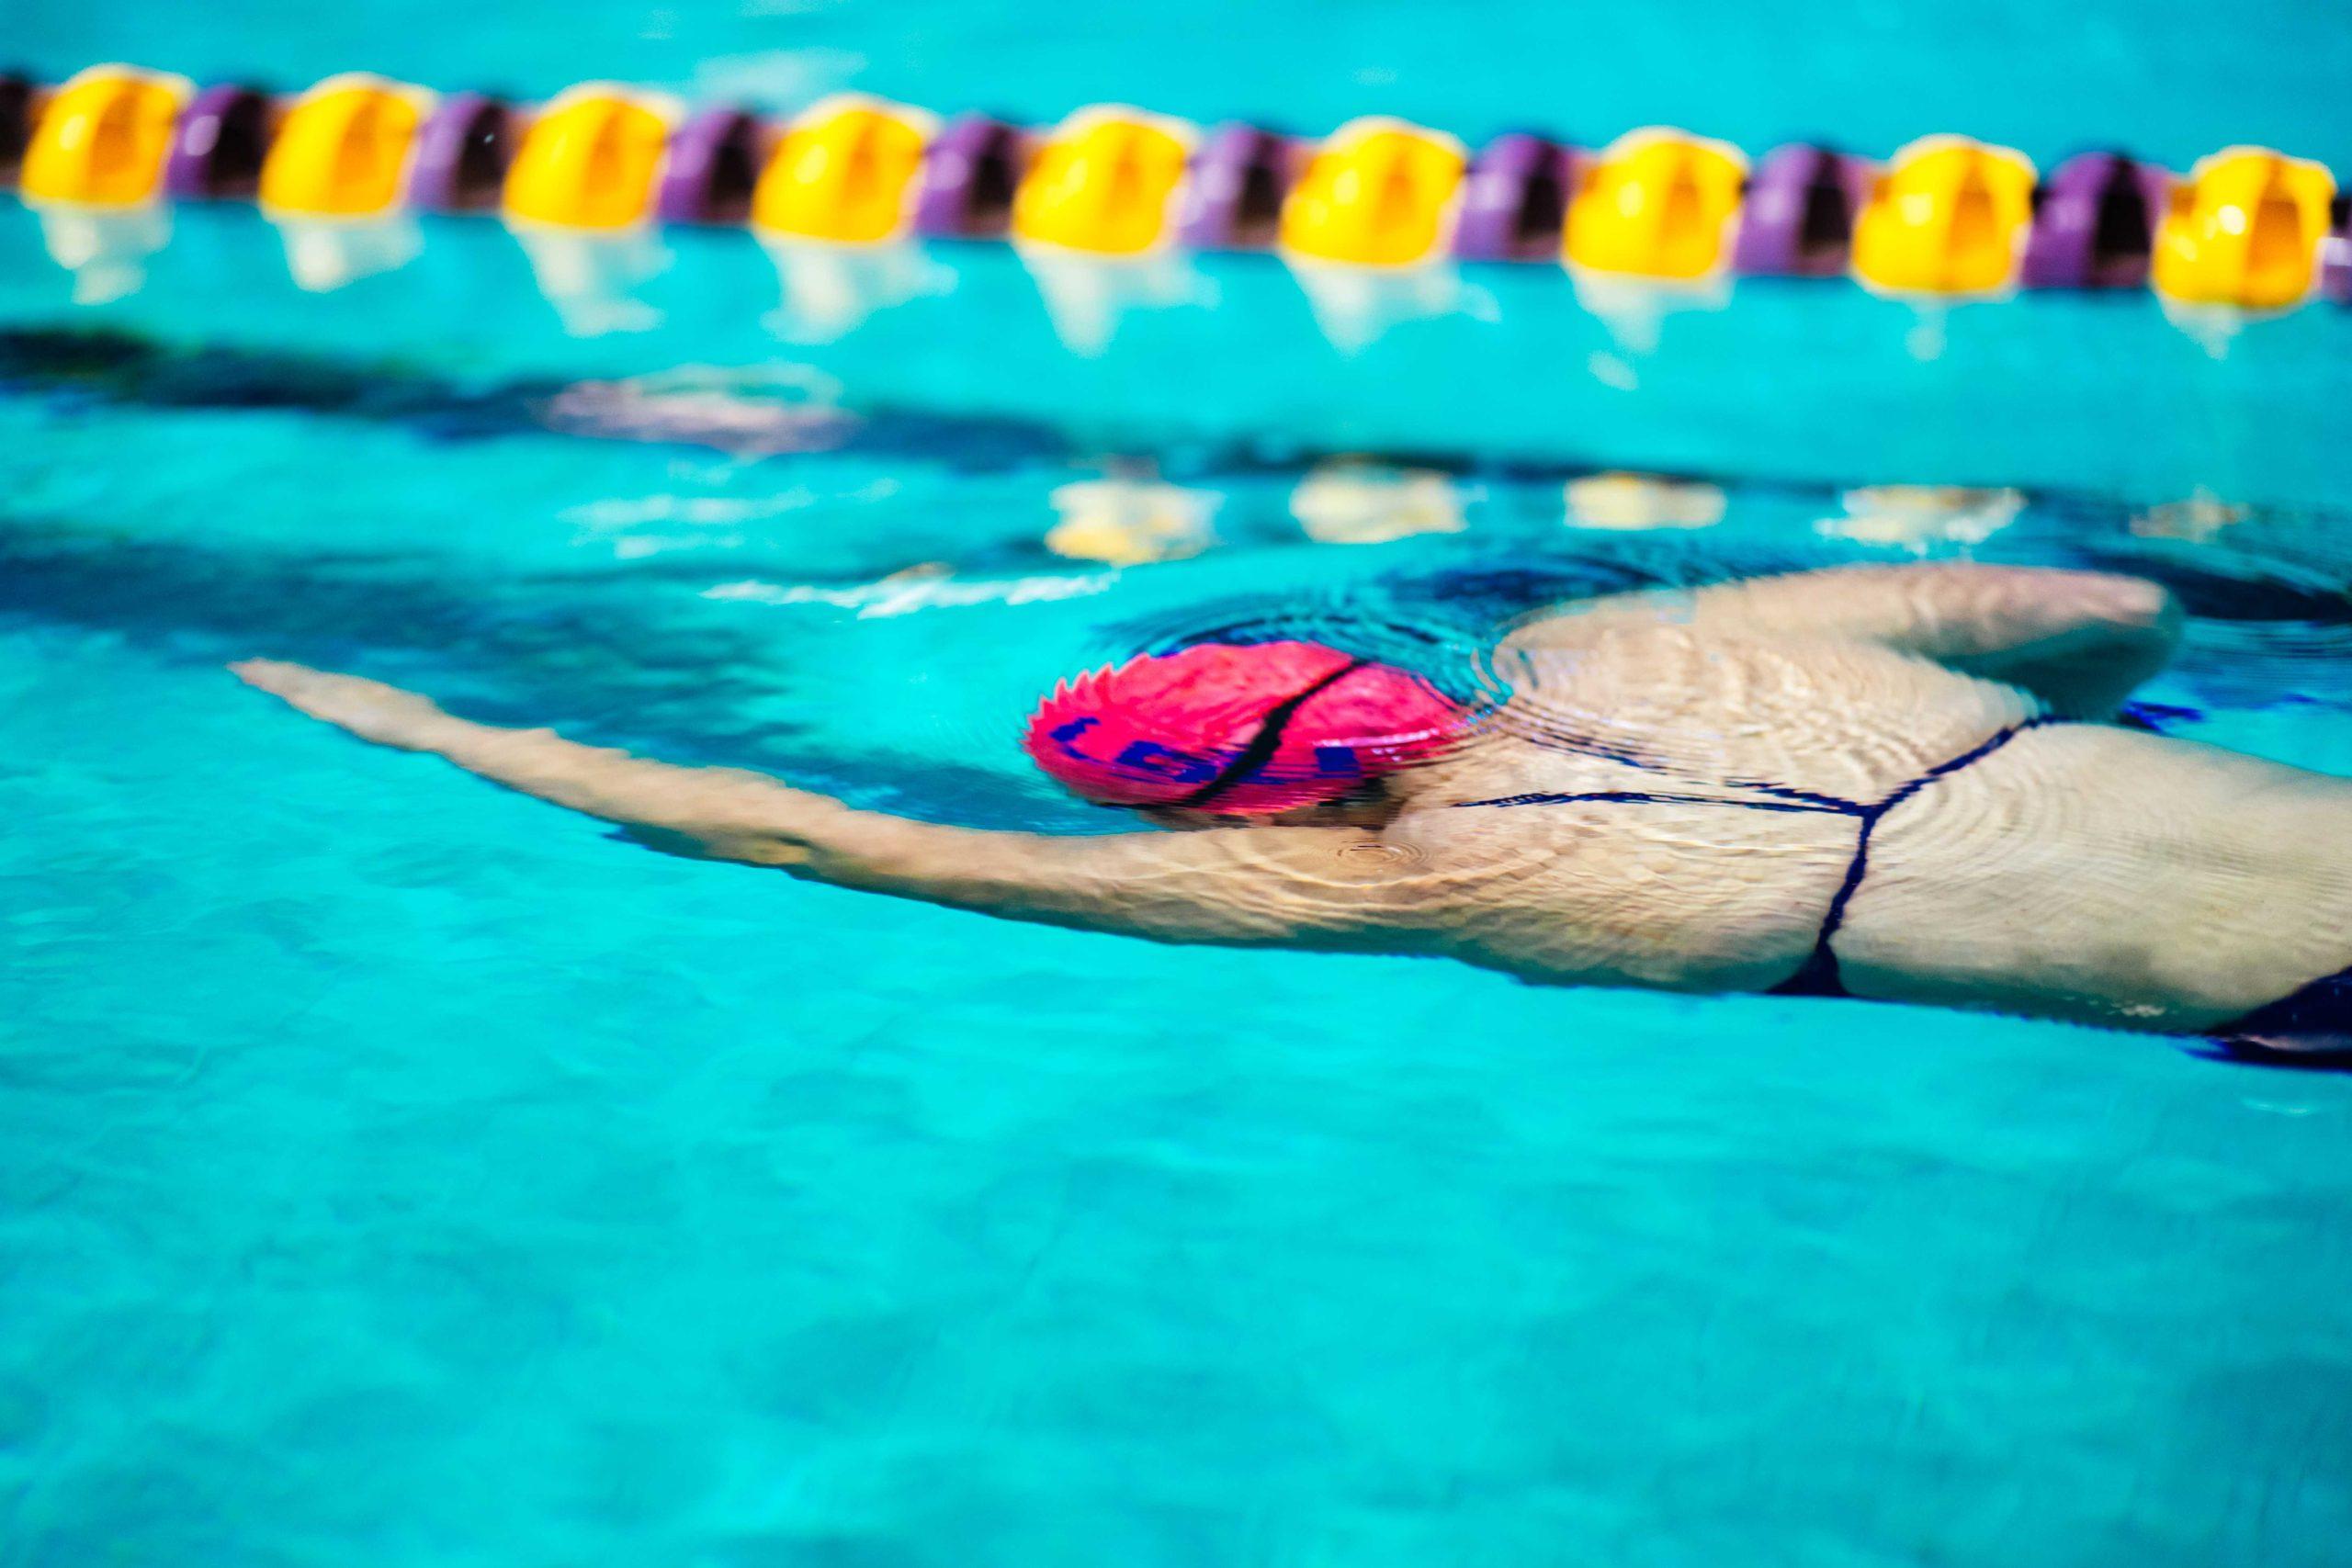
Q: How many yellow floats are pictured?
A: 9